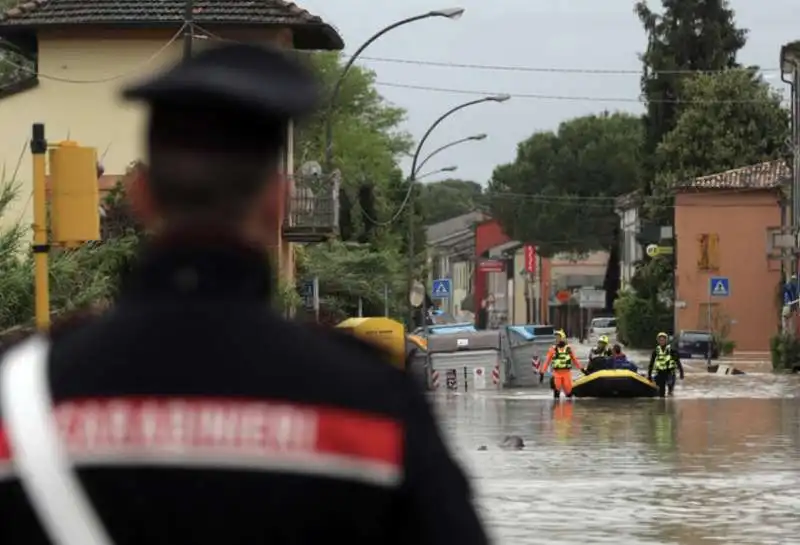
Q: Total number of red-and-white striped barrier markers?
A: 3